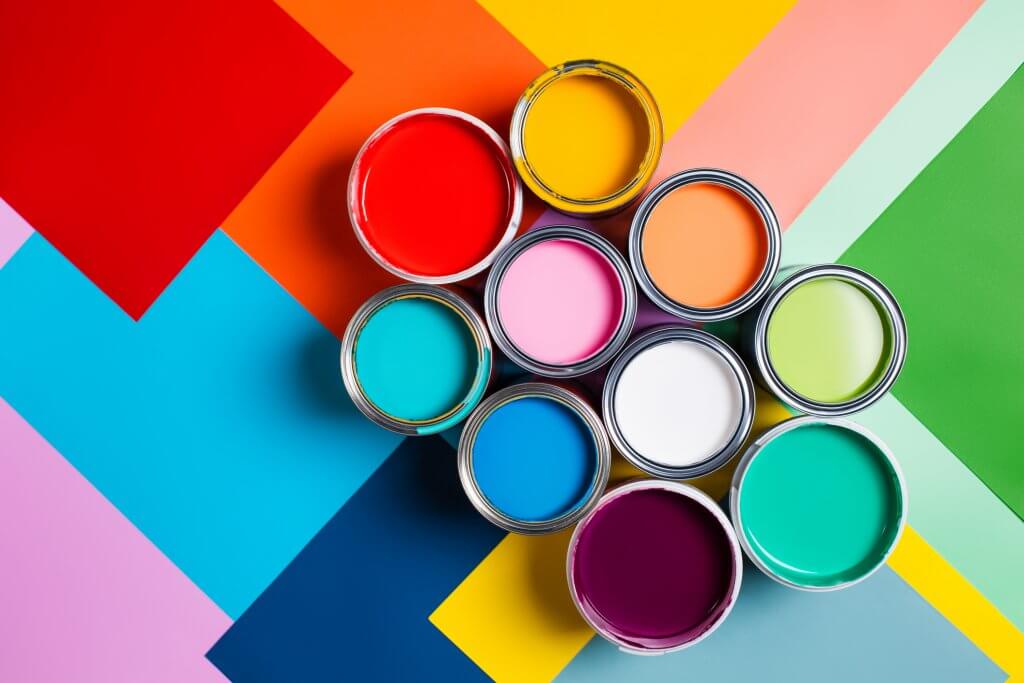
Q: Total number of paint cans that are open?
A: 10